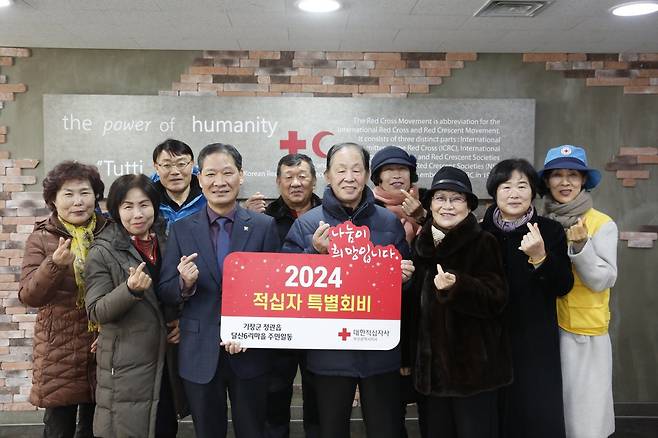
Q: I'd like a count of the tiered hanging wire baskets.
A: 0